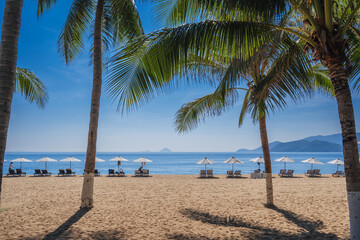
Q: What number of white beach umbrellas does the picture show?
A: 12